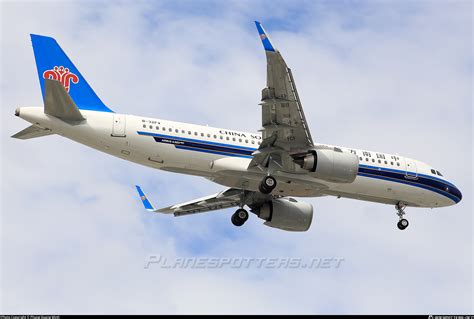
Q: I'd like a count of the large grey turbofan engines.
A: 2